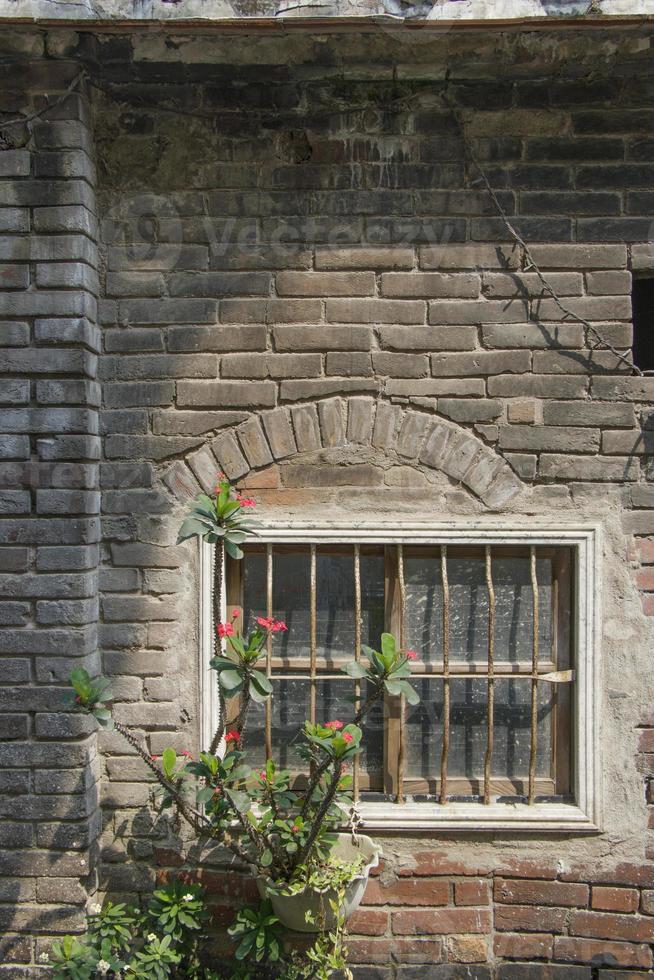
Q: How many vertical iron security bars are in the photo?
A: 7